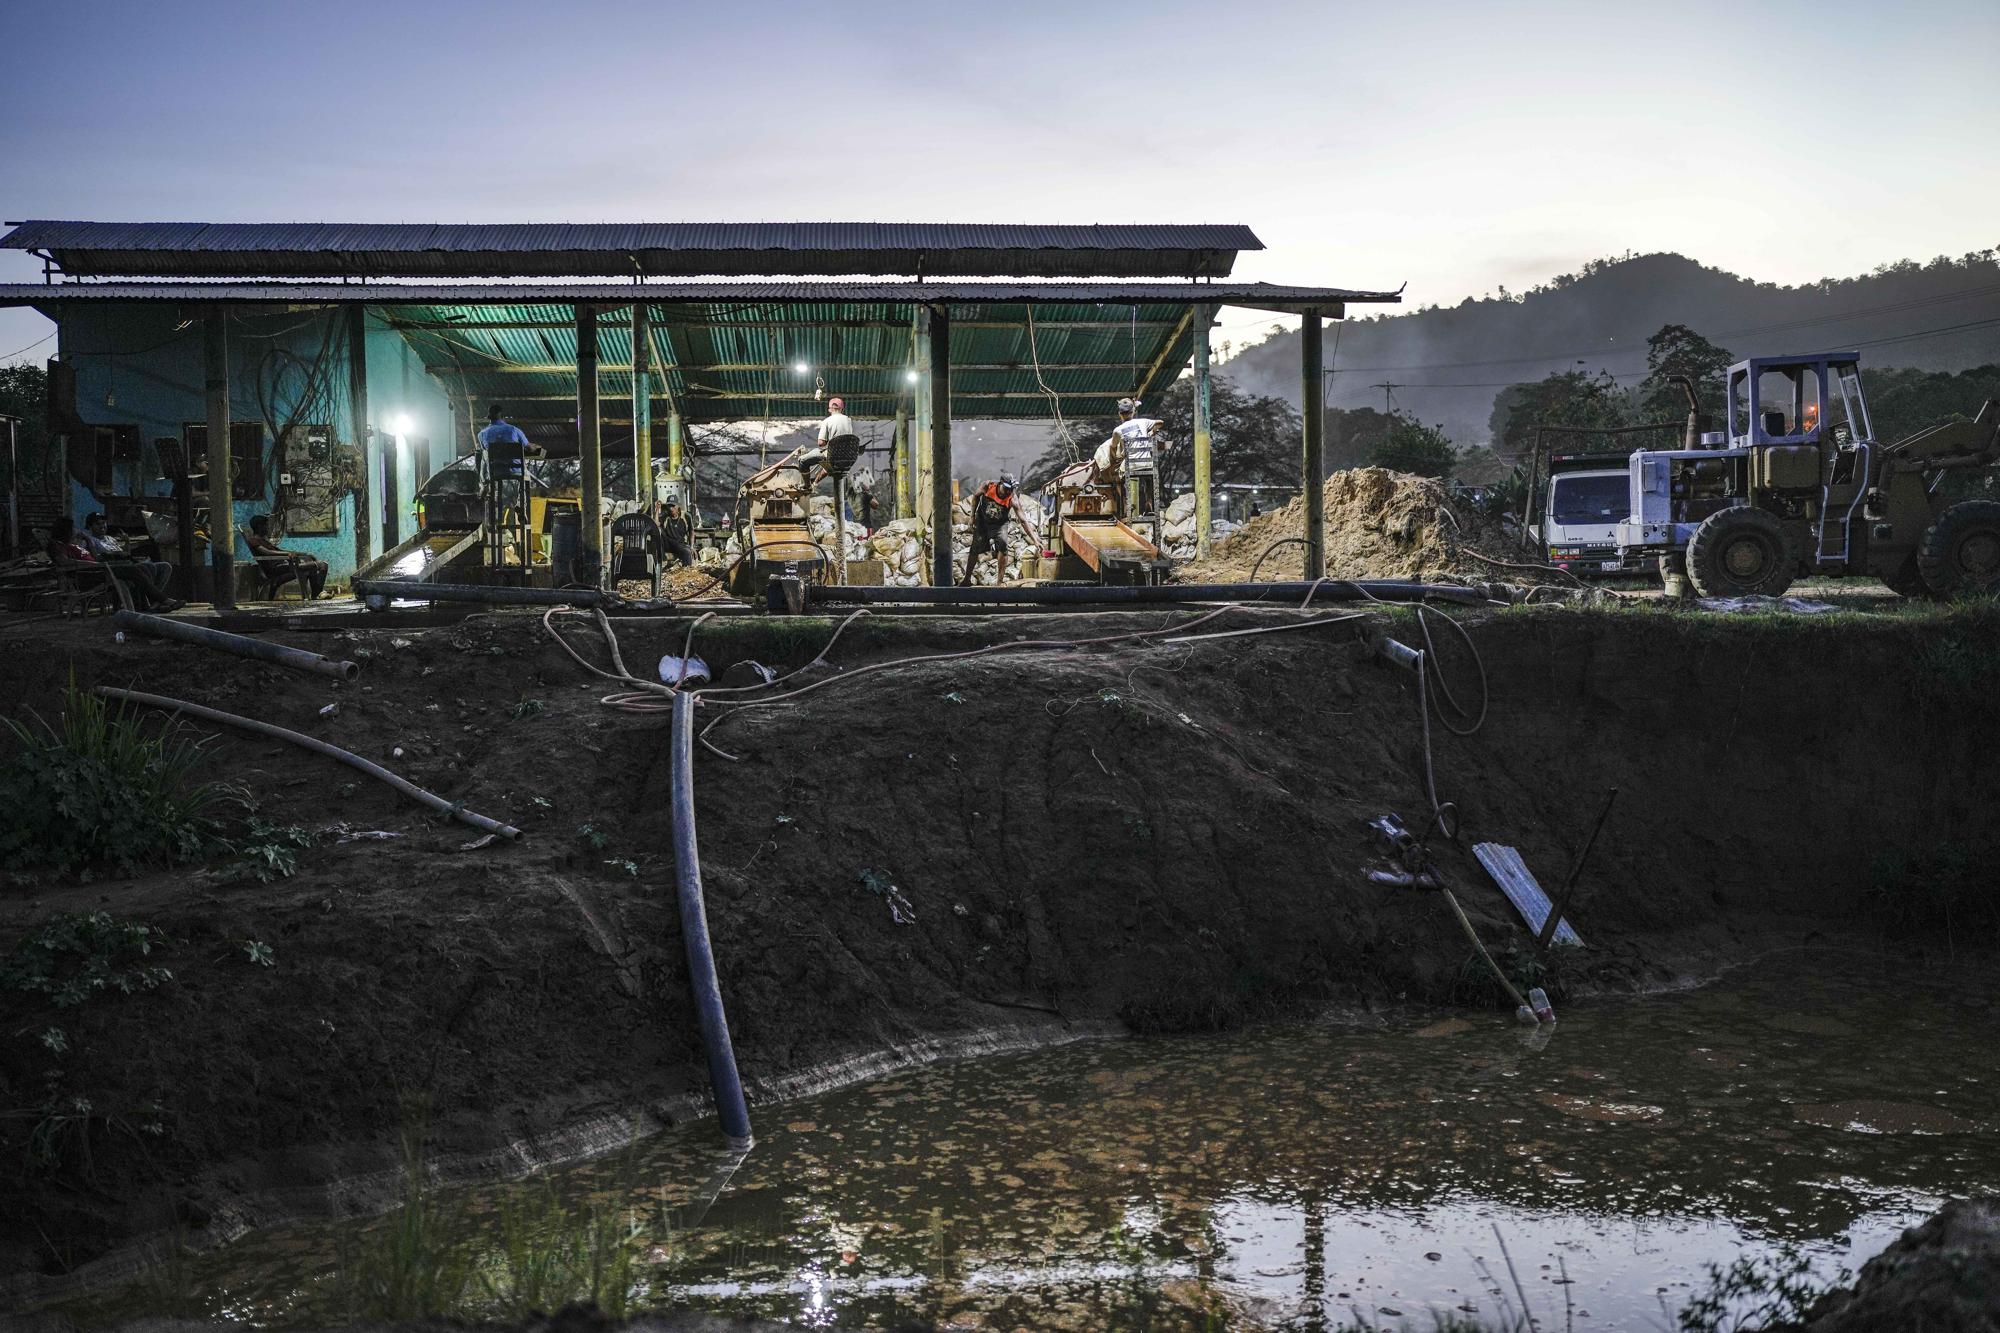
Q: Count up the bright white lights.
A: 3